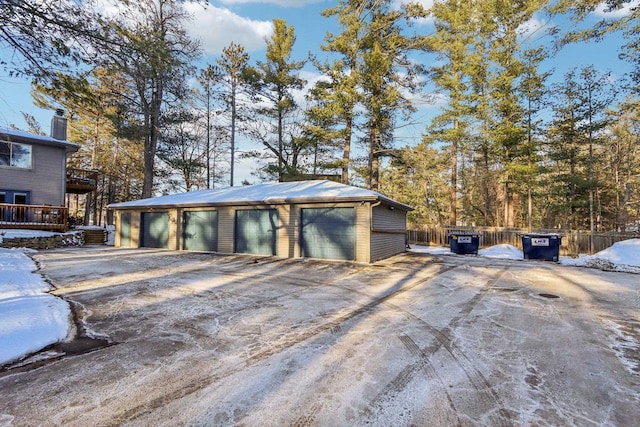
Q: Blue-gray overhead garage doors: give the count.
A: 4